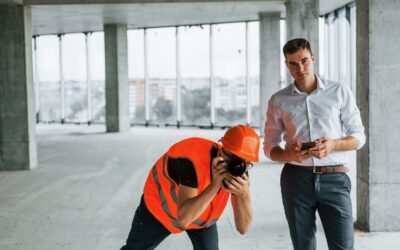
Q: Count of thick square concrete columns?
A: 5